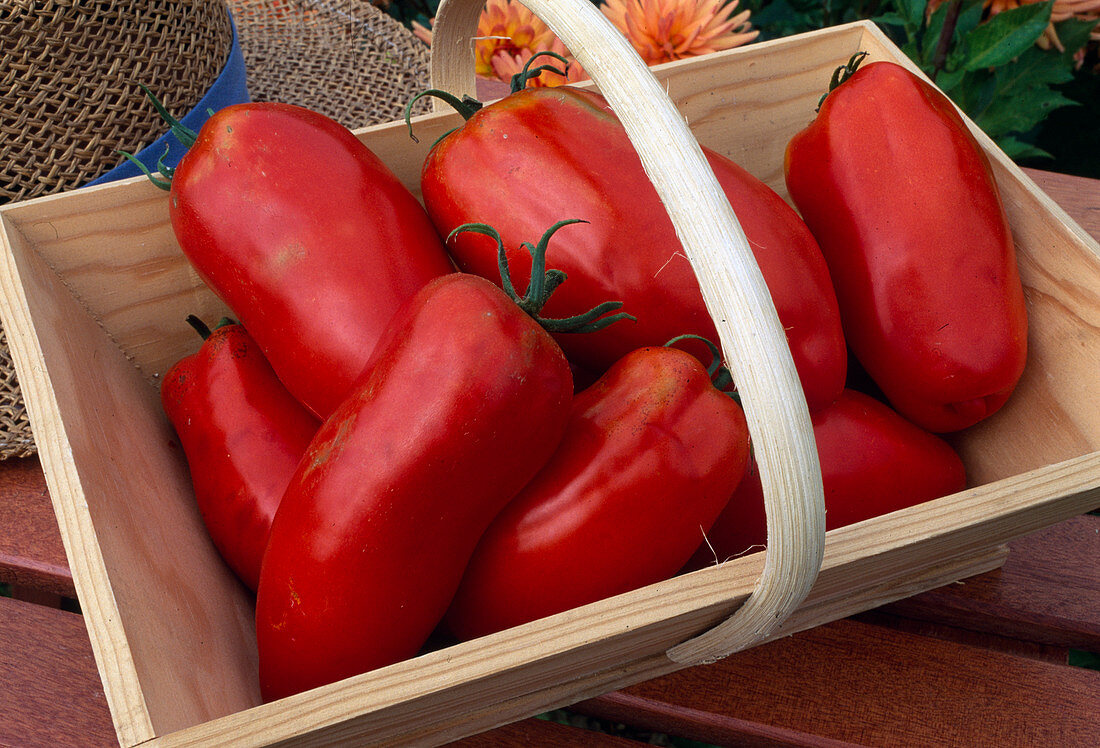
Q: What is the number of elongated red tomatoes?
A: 7